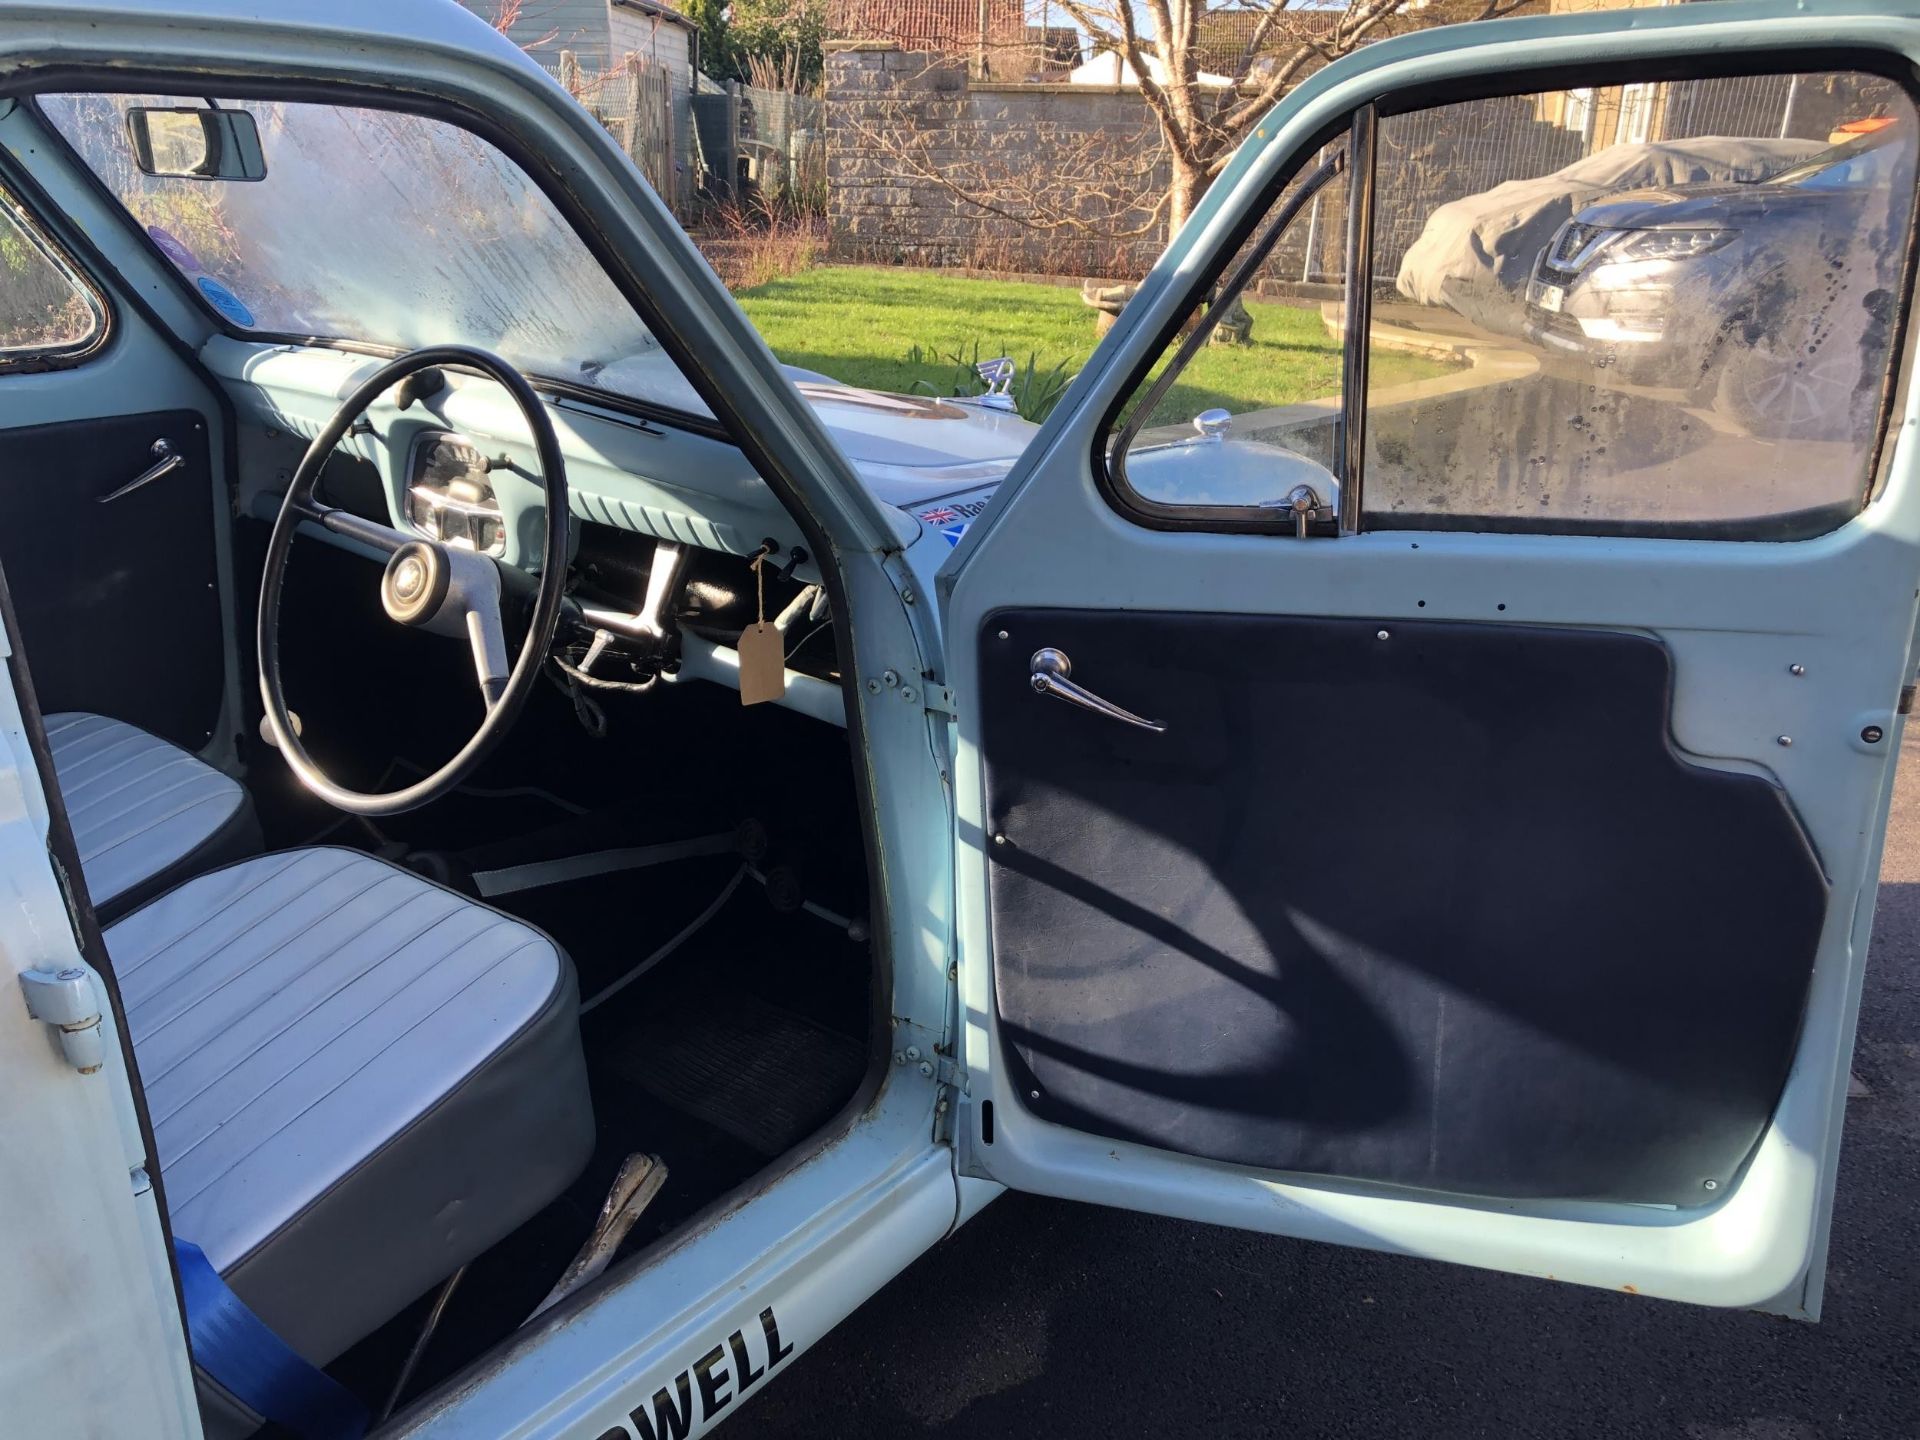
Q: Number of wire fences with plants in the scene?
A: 1